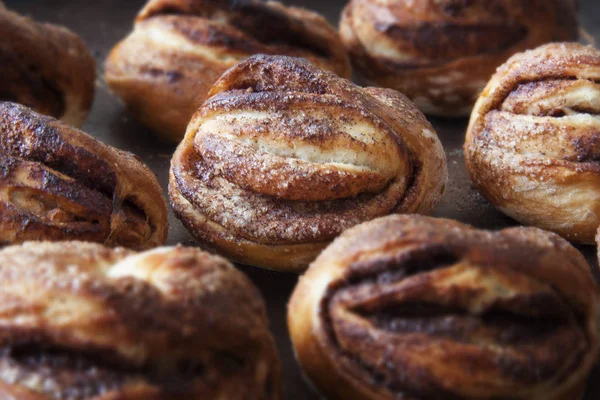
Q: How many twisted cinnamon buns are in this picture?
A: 8